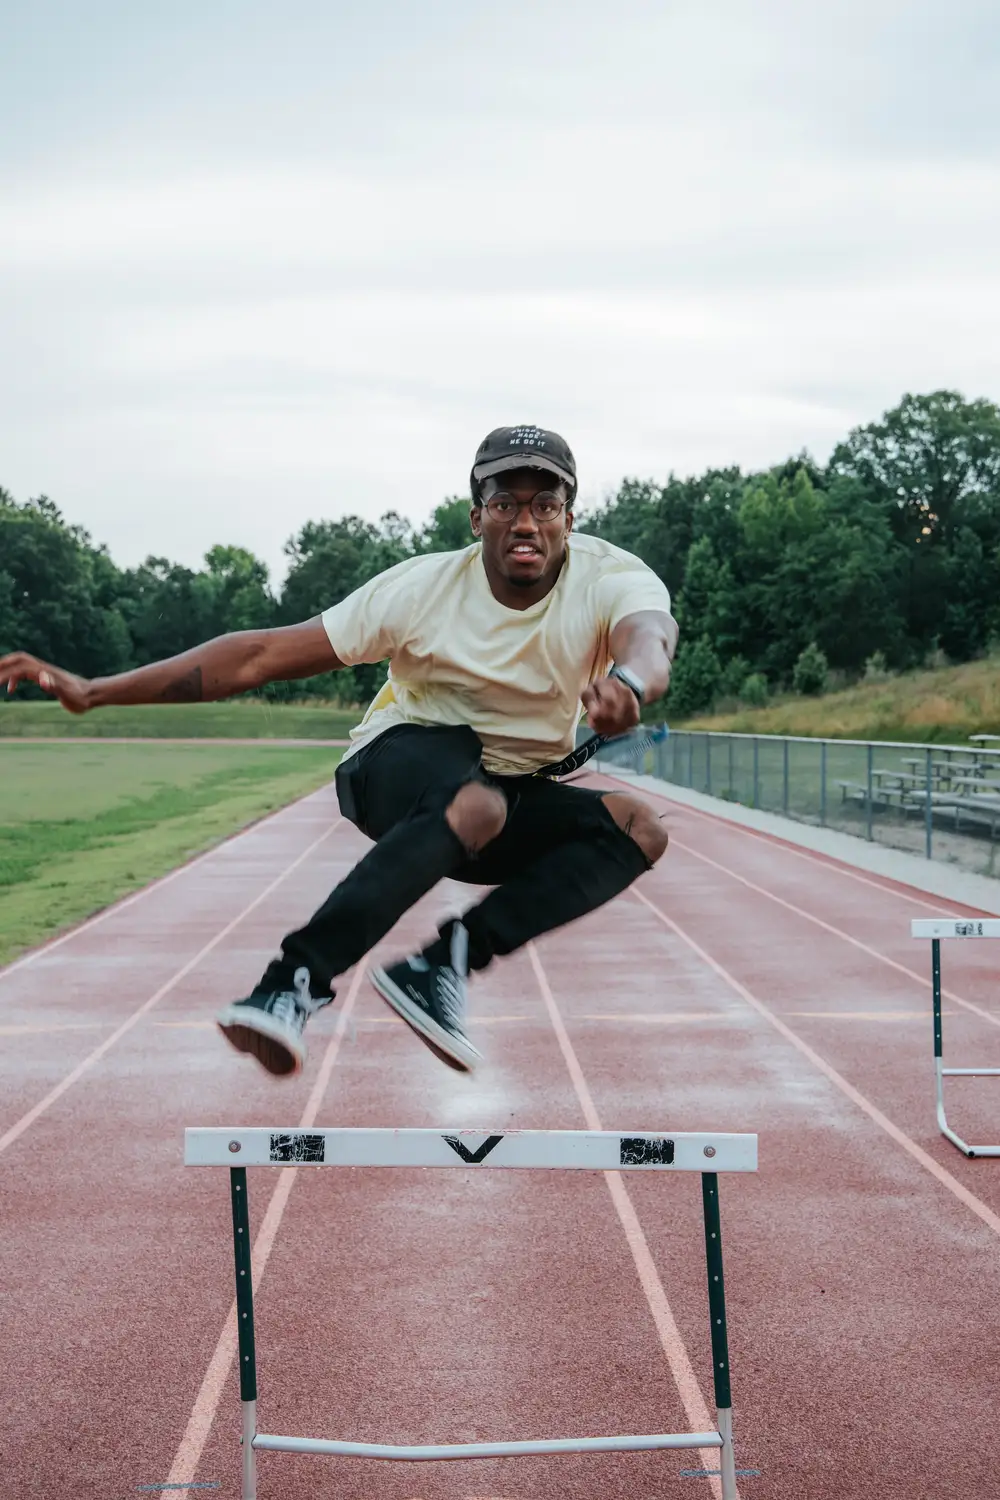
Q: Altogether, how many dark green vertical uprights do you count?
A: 3